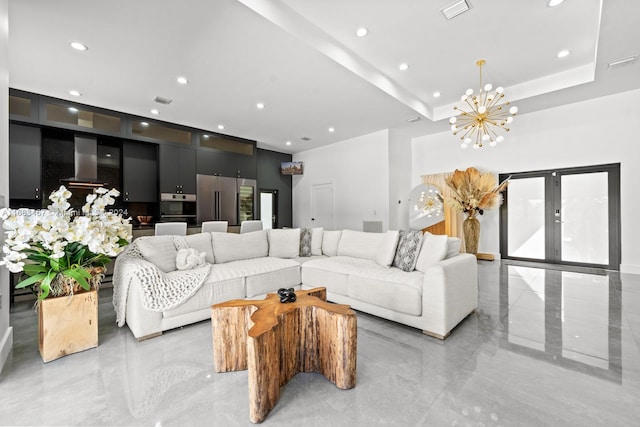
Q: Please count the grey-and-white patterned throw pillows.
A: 2